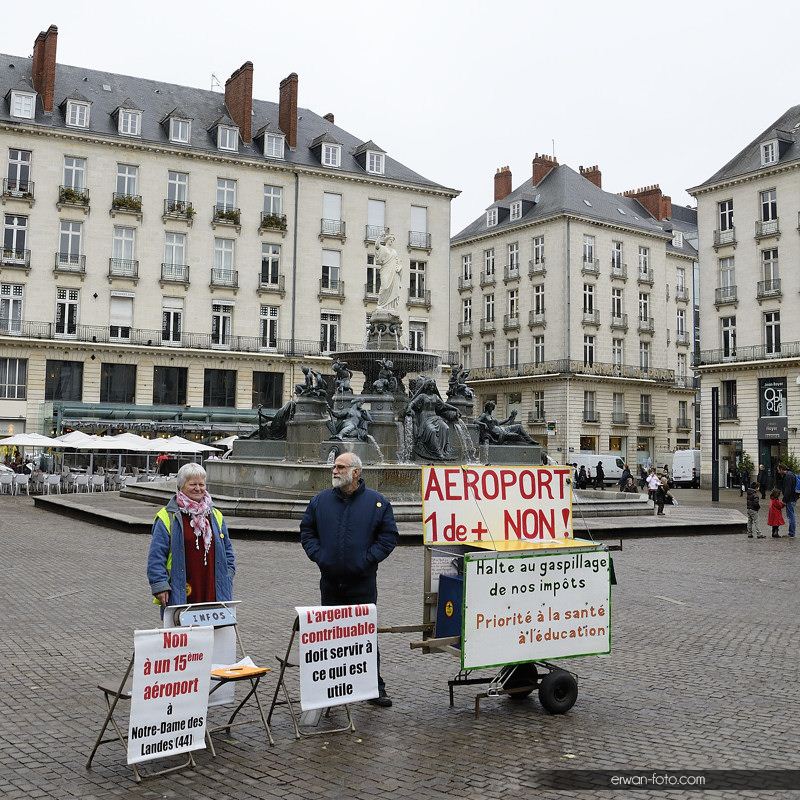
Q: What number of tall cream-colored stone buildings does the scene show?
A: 3